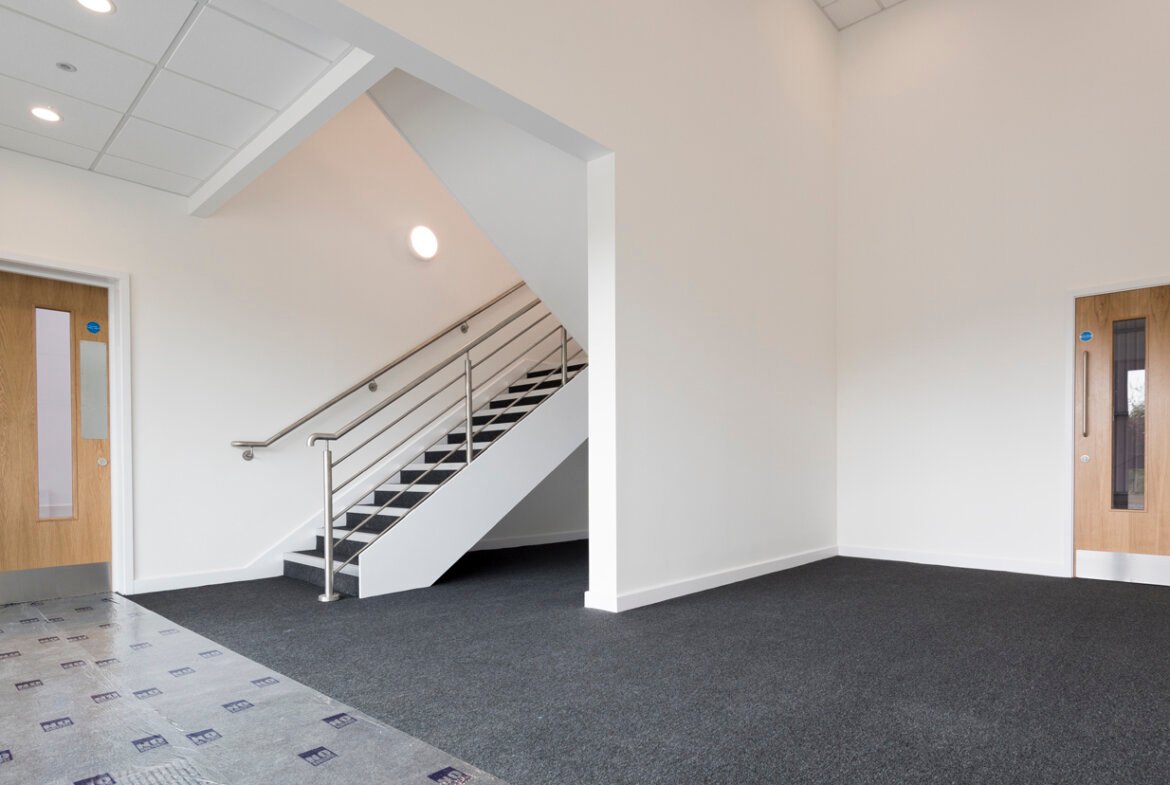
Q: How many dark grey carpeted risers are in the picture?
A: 11